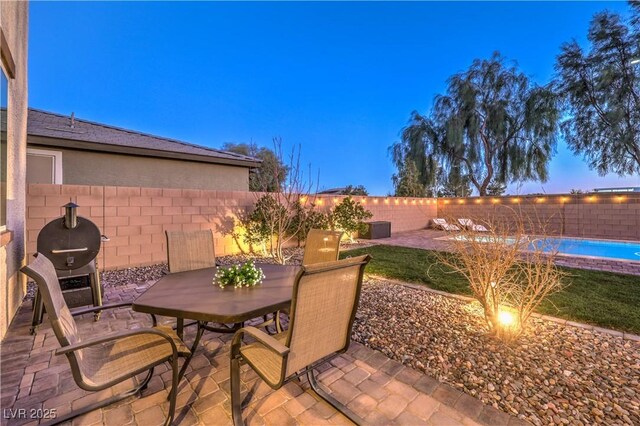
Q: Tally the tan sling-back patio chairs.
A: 4